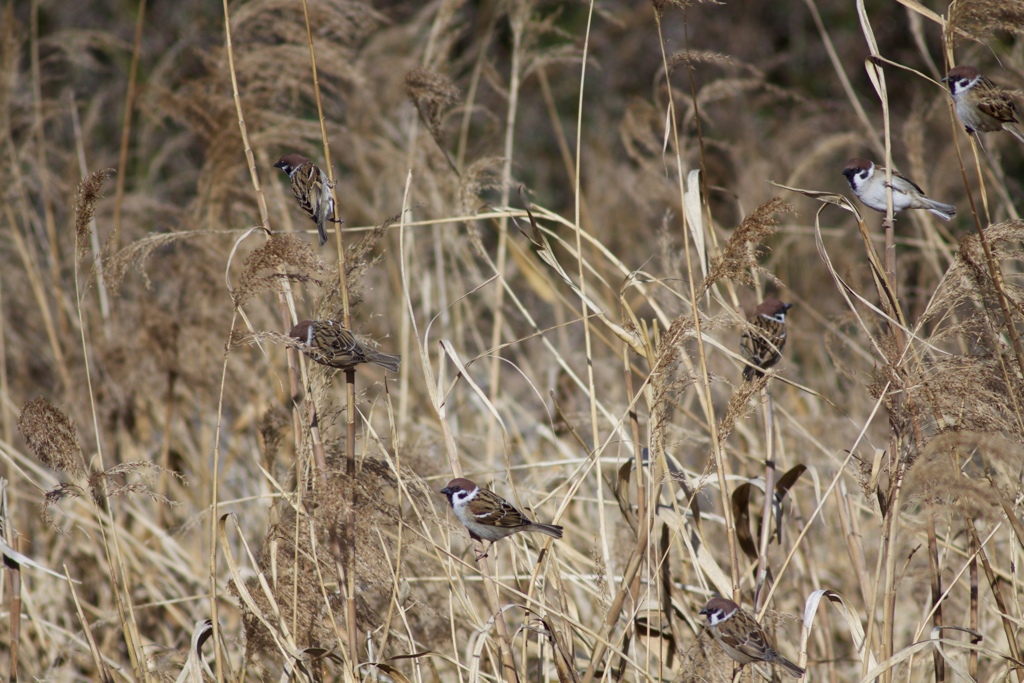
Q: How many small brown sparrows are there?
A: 7